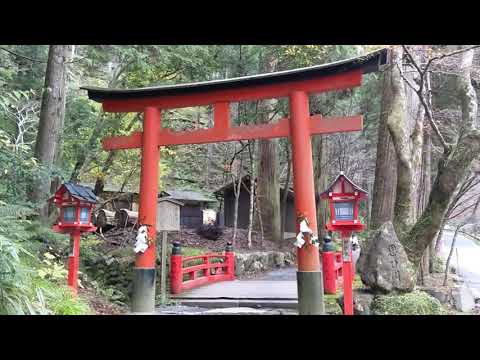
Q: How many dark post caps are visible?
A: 3